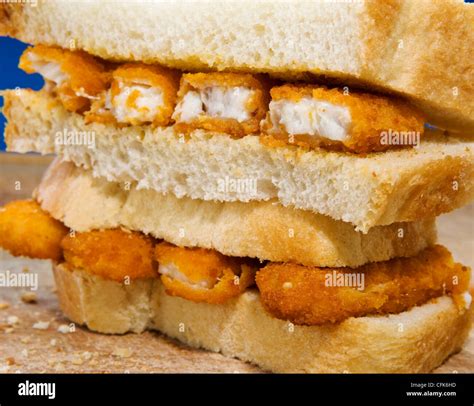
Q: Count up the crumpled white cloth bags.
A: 0